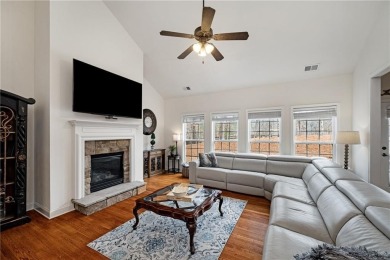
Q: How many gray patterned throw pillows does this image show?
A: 2